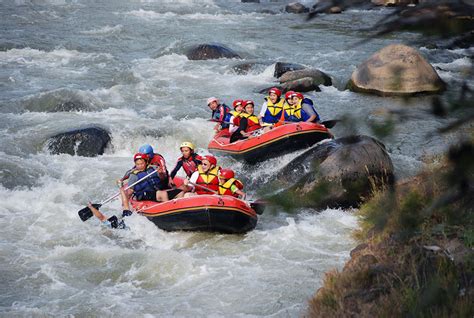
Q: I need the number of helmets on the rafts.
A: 11